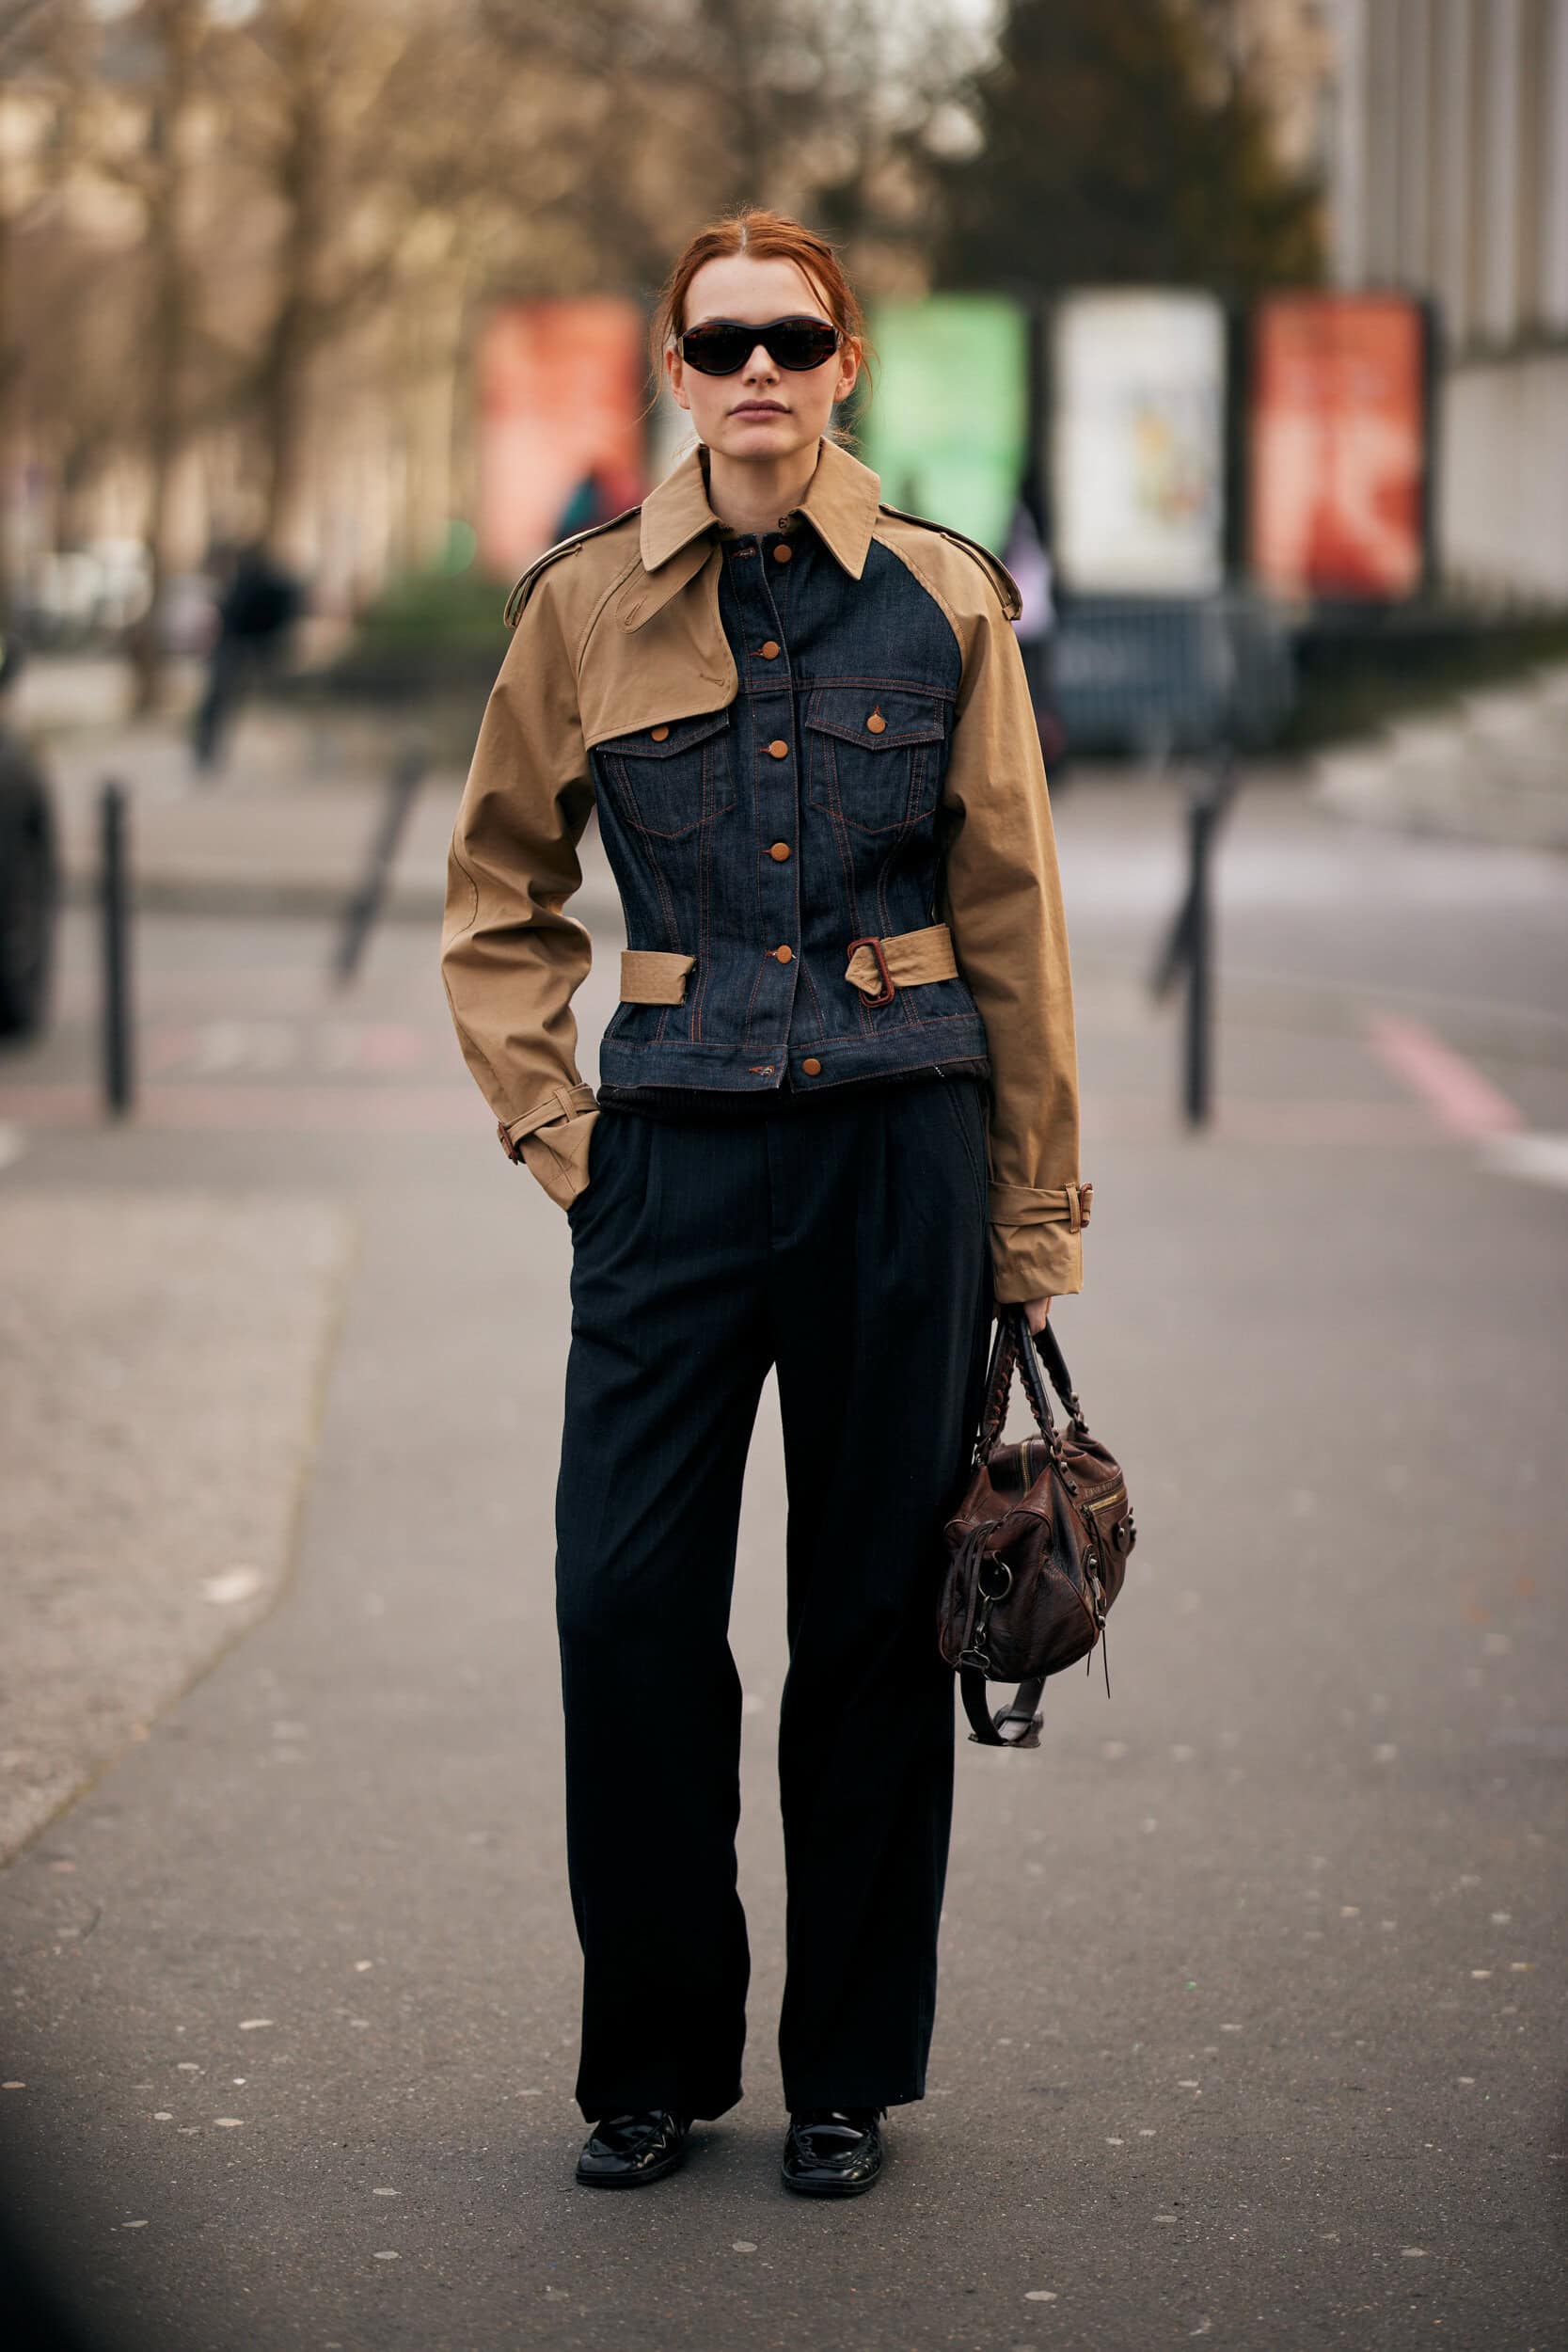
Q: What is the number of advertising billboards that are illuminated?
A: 4